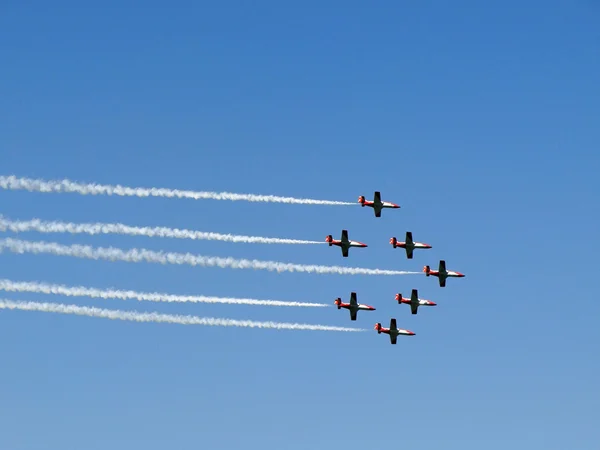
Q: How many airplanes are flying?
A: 7